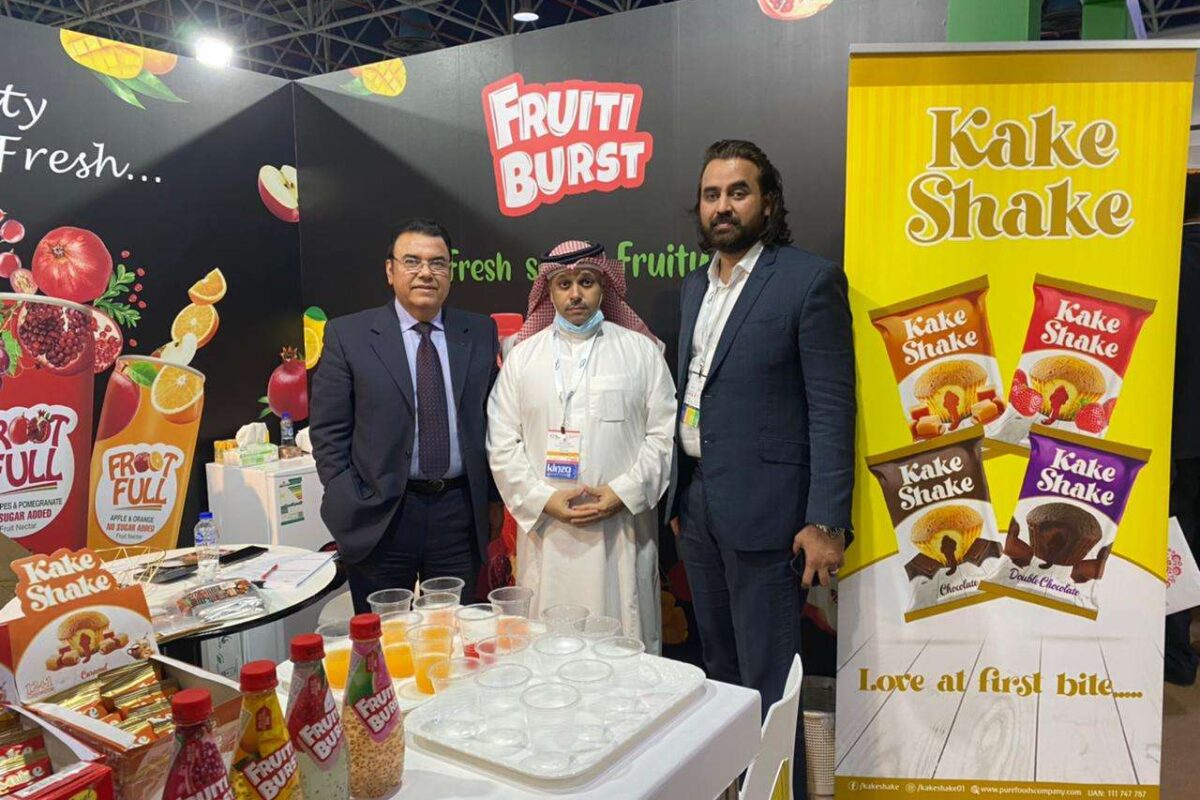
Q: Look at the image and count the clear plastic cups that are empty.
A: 9